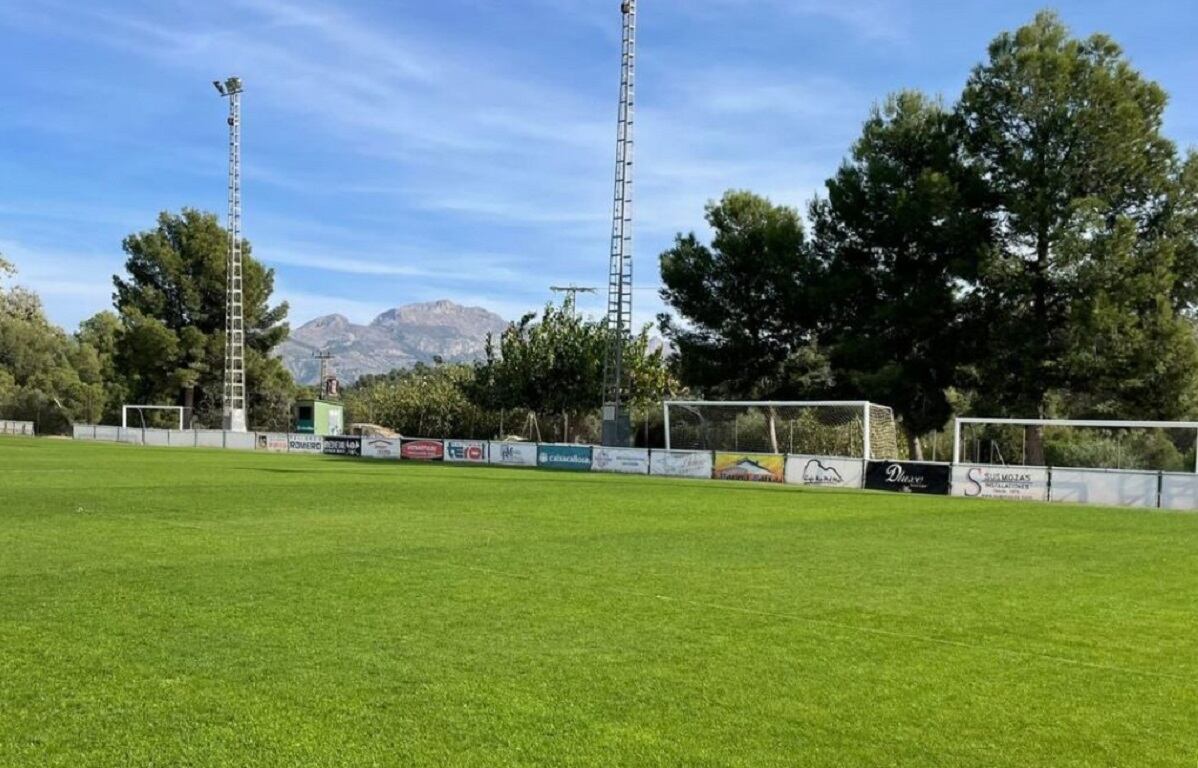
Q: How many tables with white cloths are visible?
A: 0